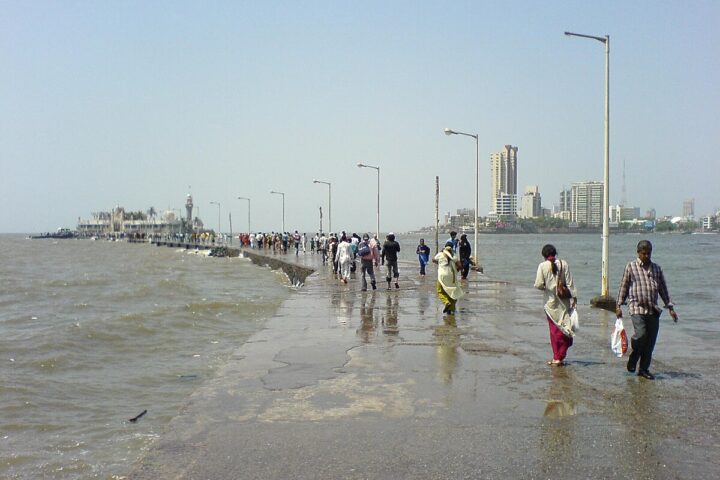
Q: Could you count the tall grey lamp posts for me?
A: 7